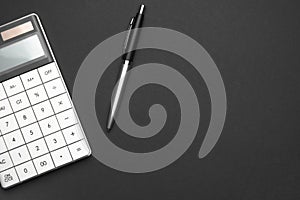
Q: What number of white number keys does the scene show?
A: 11